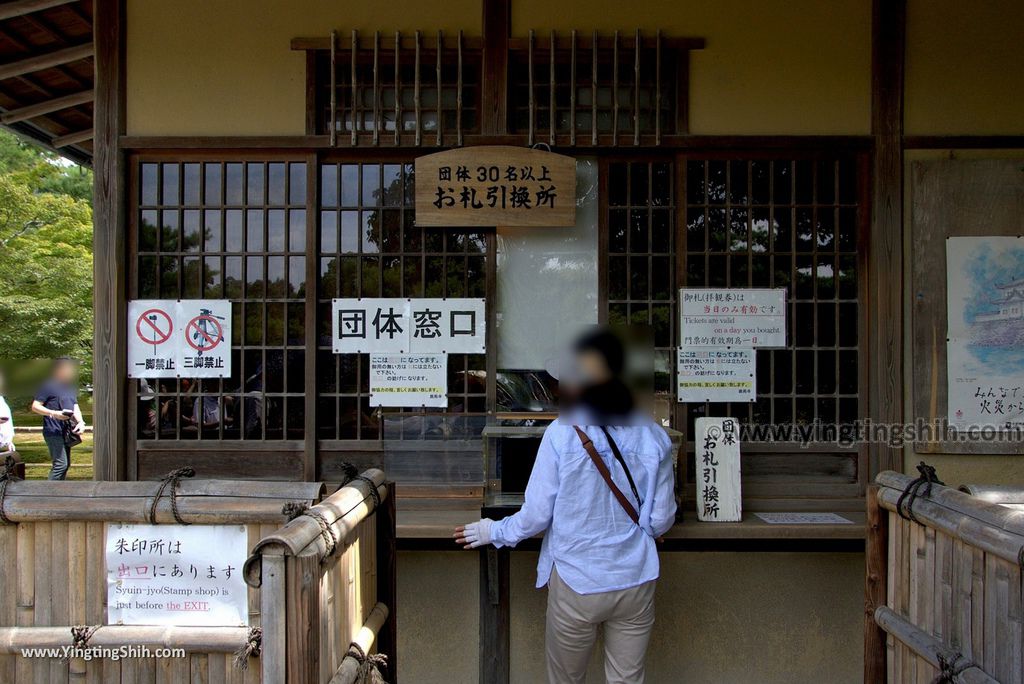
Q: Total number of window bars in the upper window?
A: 14